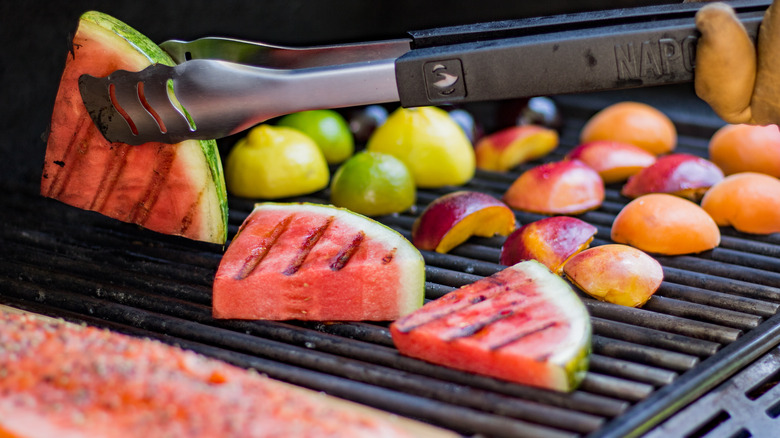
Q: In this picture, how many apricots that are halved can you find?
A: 4